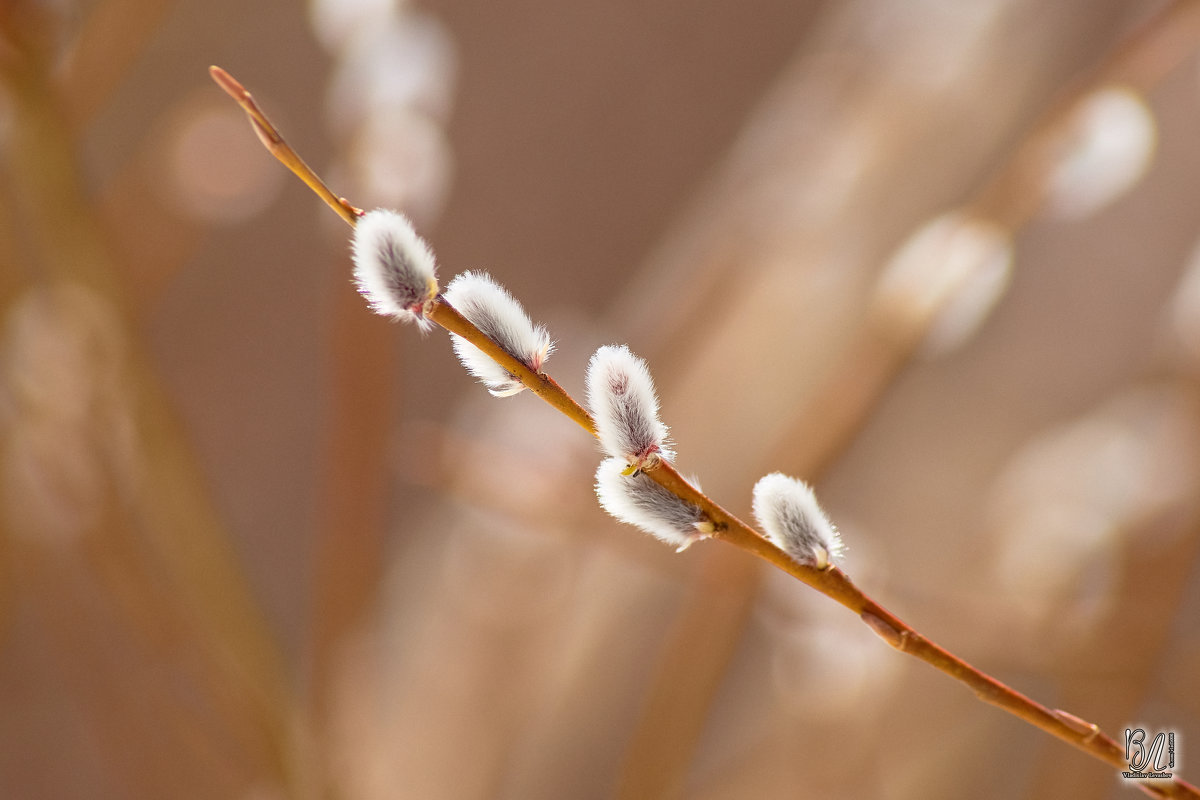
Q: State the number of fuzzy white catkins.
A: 5